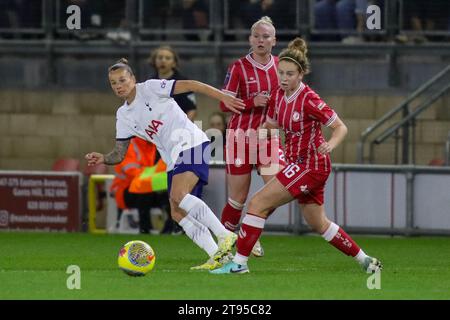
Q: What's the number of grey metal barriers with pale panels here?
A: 1